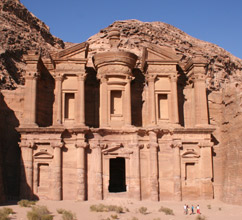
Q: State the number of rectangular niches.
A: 5